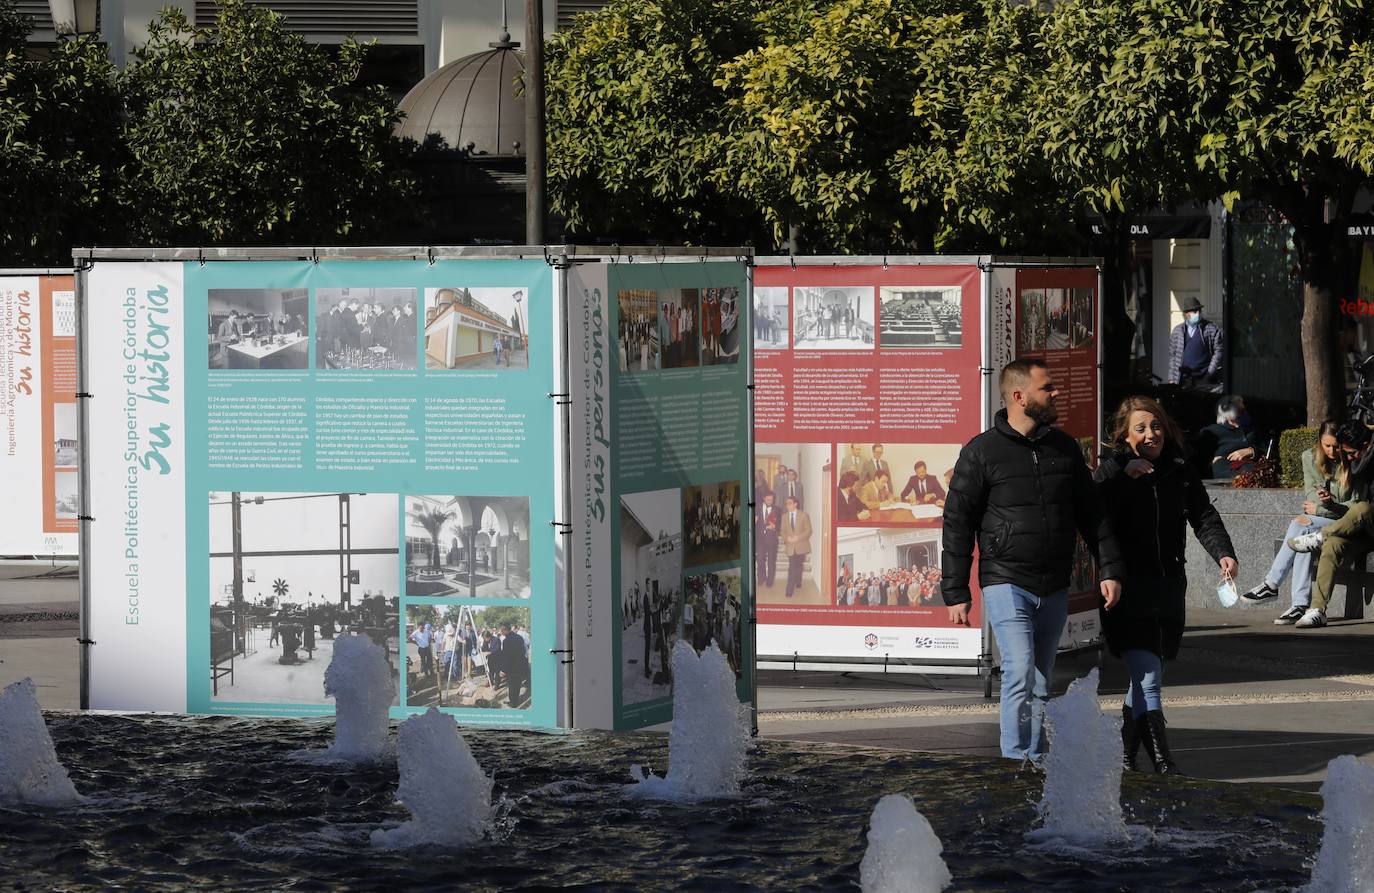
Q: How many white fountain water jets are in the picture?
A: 7